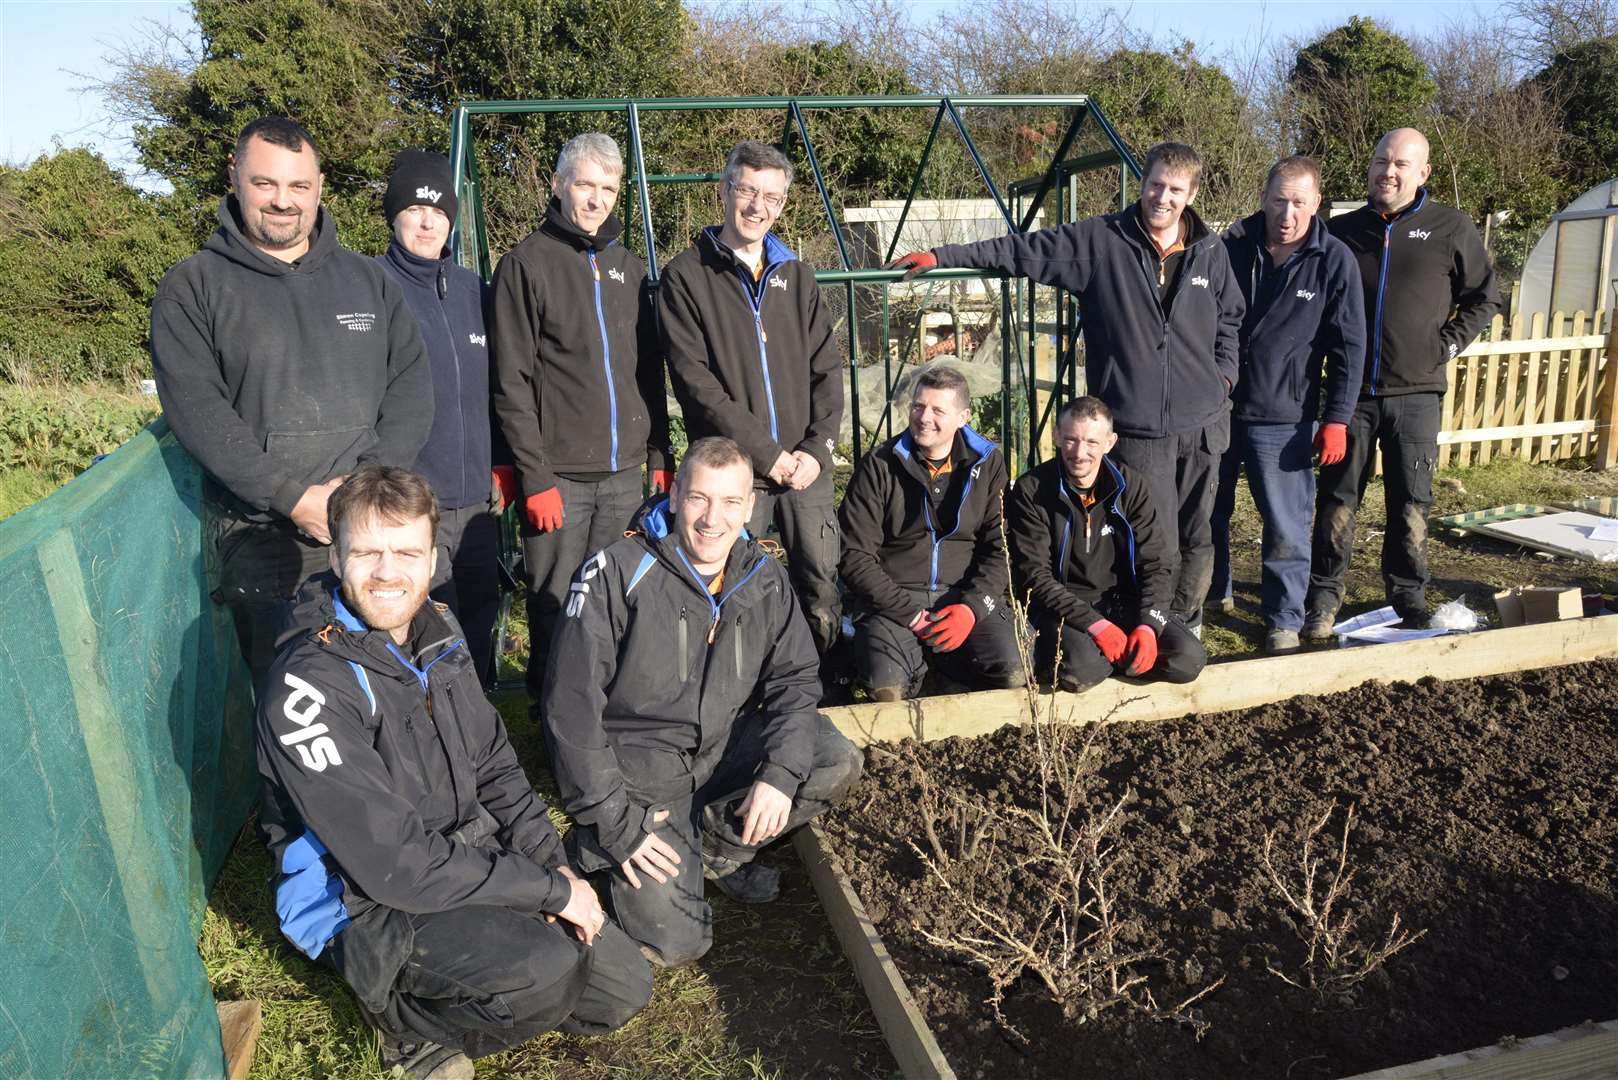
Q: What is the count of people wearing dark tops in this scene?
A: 11